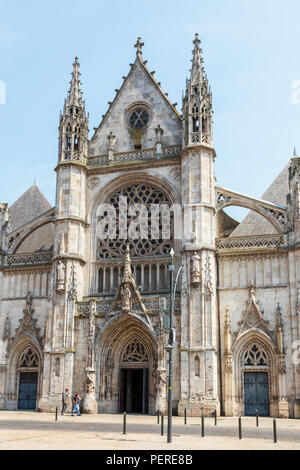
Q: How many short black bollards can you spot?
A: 10